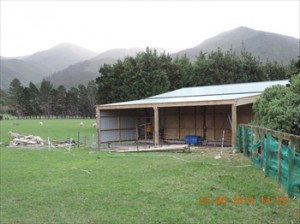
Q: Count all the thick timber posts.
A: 3